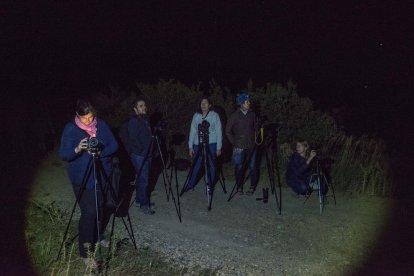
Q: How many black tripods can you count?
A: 5